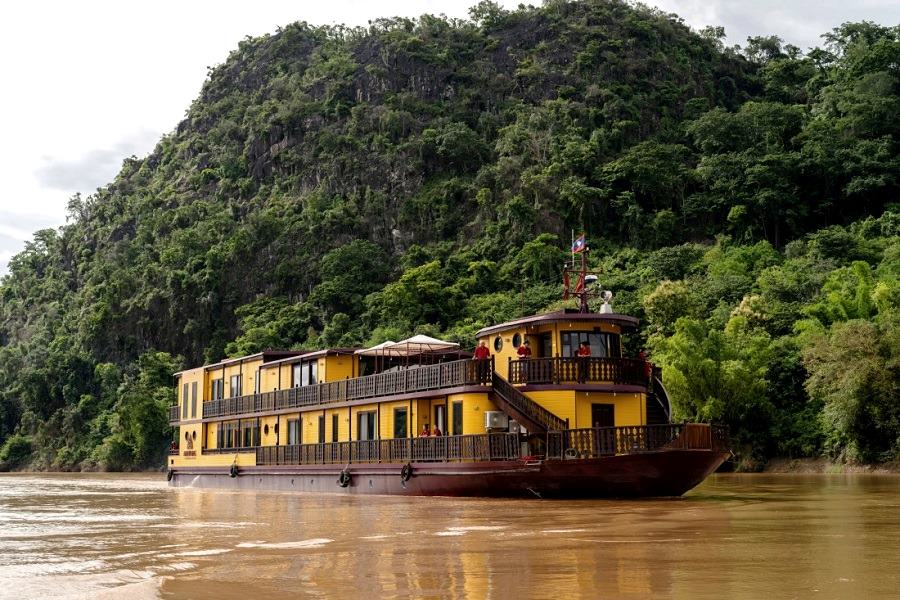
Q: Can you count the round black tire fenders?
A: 4